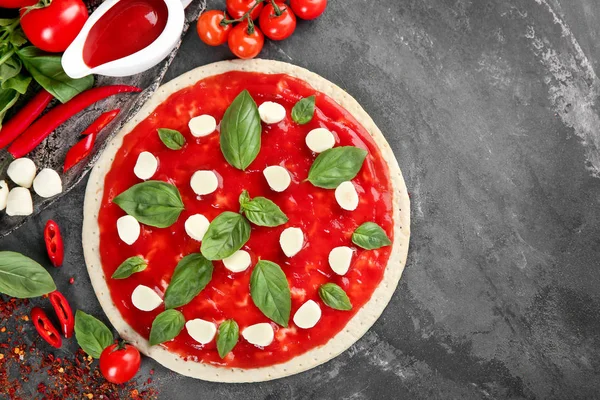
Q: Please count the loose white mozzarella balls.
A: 4